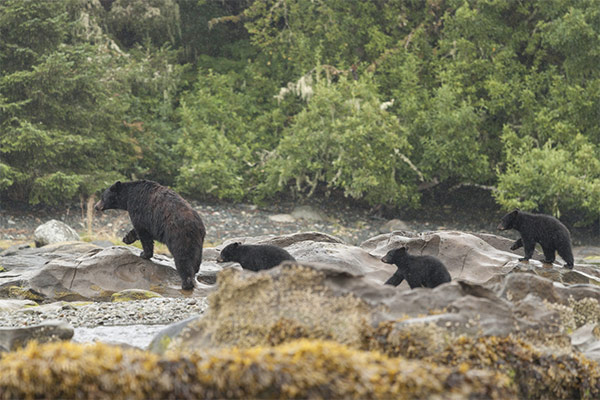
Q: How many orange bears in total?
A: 0